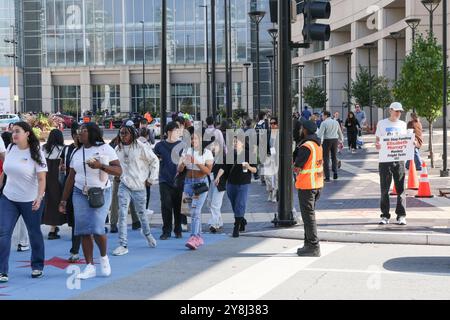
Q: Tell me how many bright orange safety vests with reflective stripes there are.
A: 1